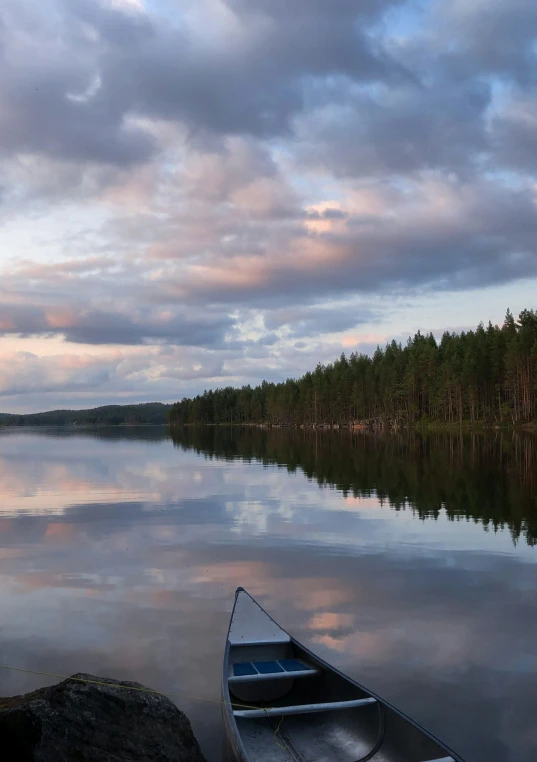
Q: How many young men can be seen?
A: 0